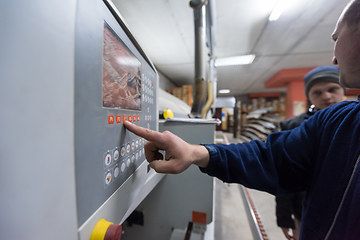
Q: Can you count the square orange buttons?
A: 6